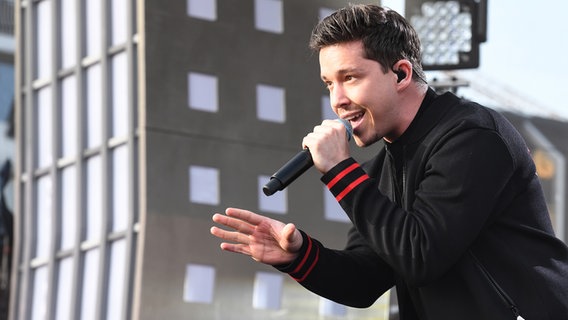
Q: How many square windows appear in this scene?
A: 12